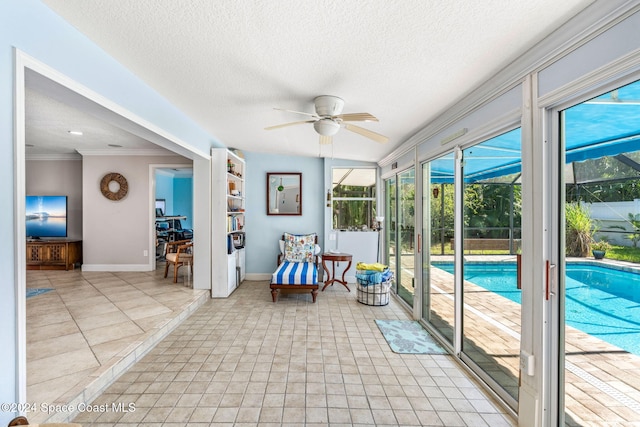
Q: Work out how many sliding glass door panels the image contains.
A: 5